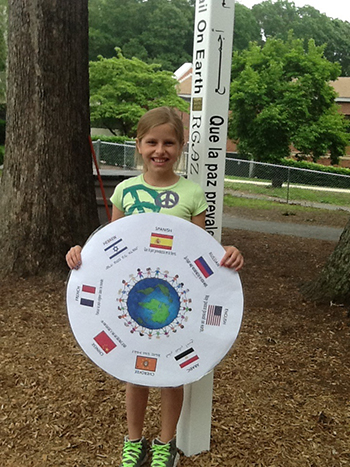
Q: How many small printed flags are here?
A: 8